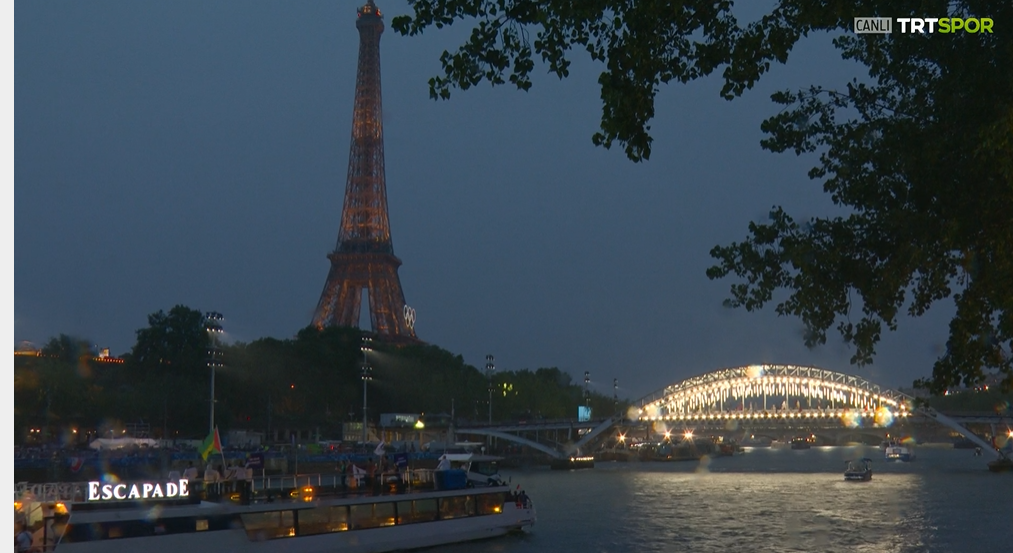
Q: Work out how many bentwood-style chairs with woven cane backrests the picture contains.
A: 0